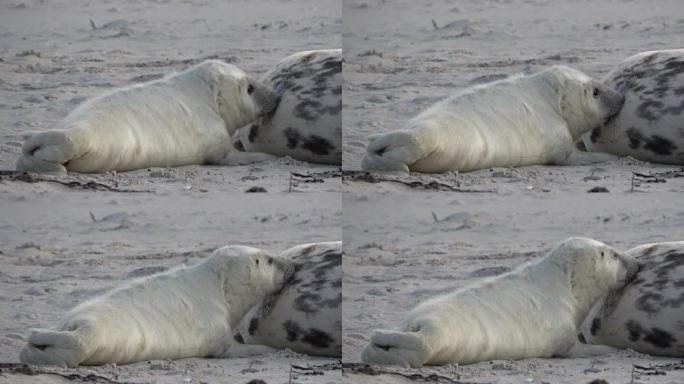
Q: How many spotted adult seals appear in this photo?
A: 4